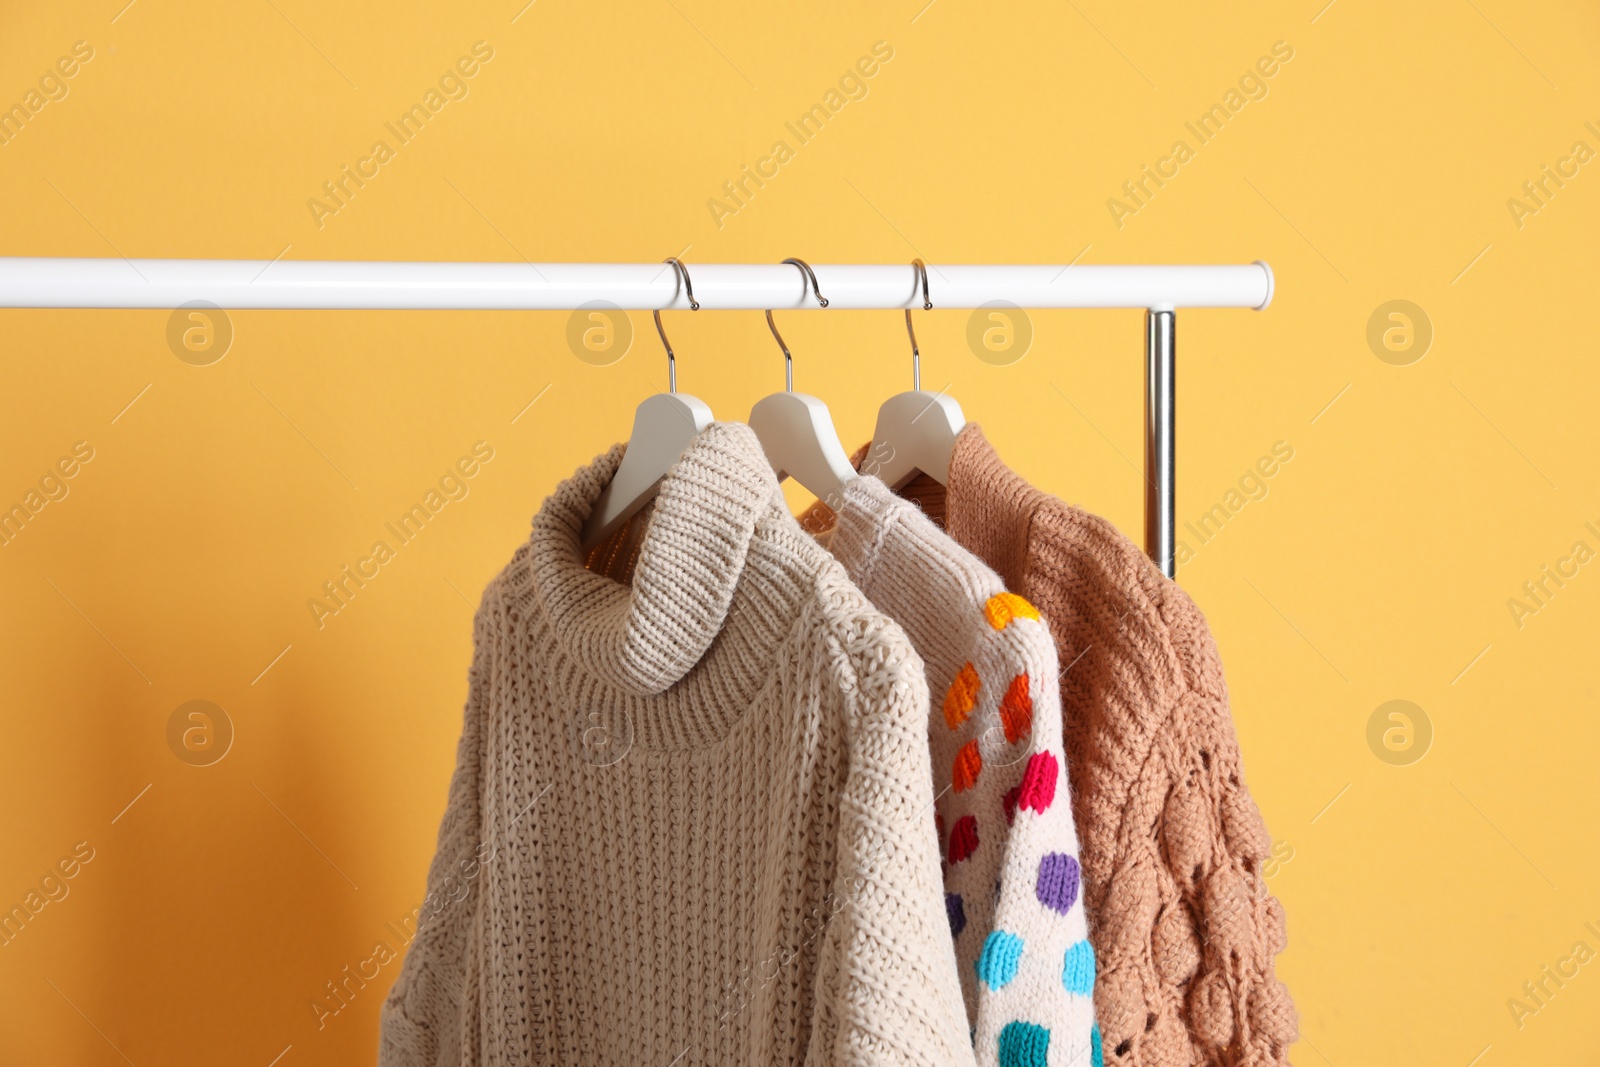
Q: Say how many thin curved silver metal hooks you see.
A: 3